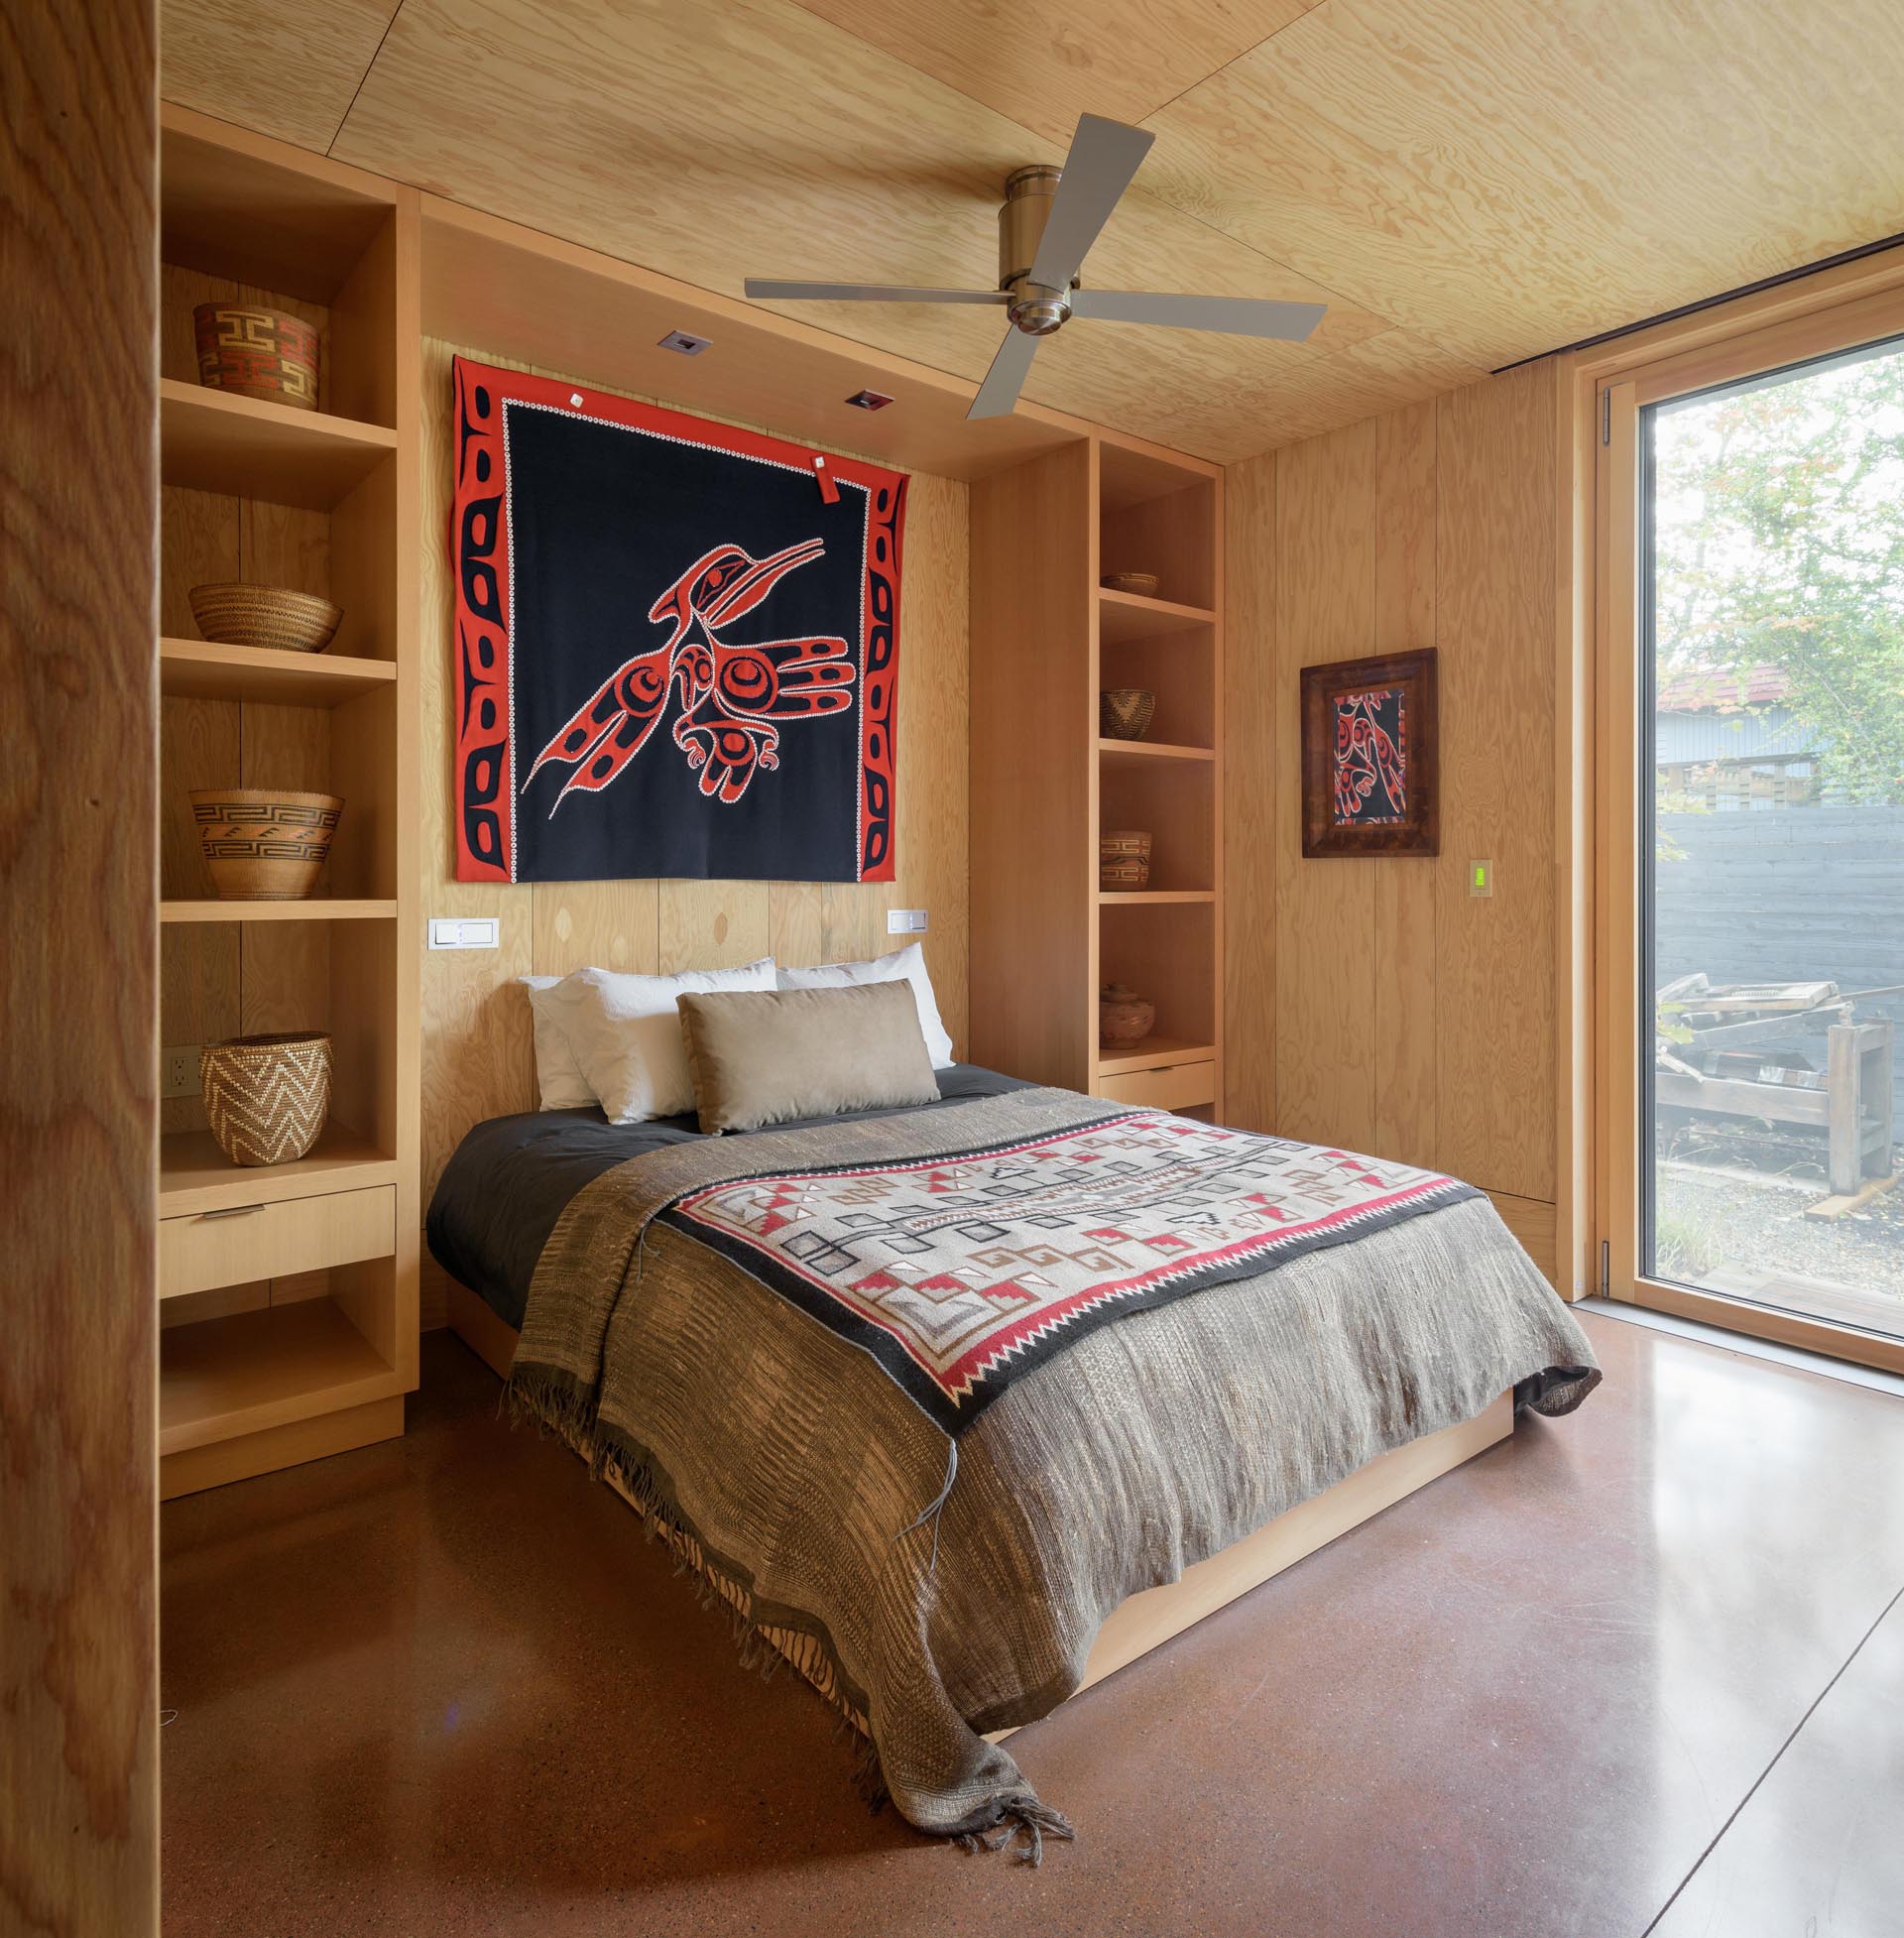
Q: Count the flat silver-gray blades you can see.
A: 4